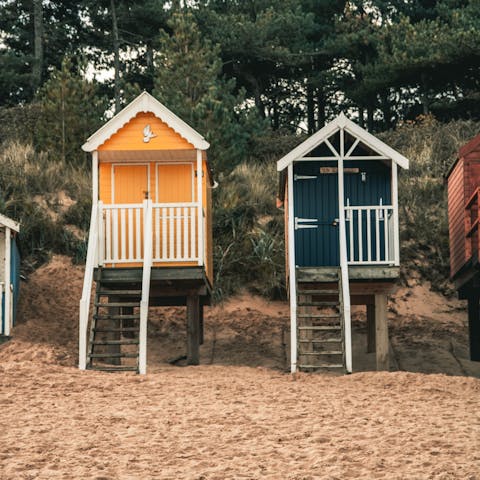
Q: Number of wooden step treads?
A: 14